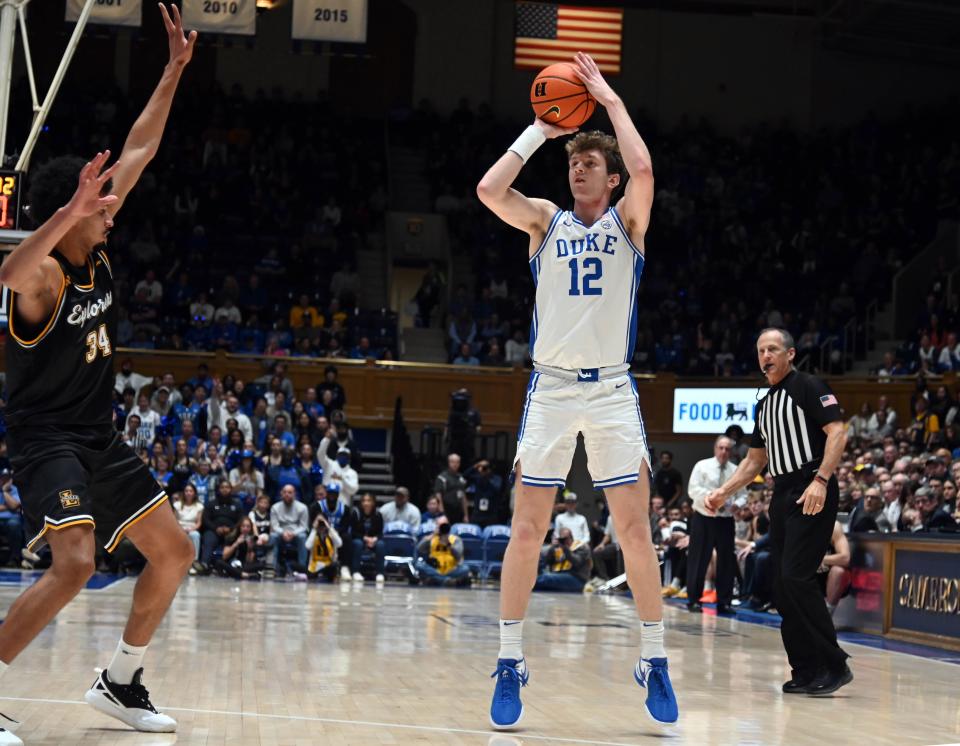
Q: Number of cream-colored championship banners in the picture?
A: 3